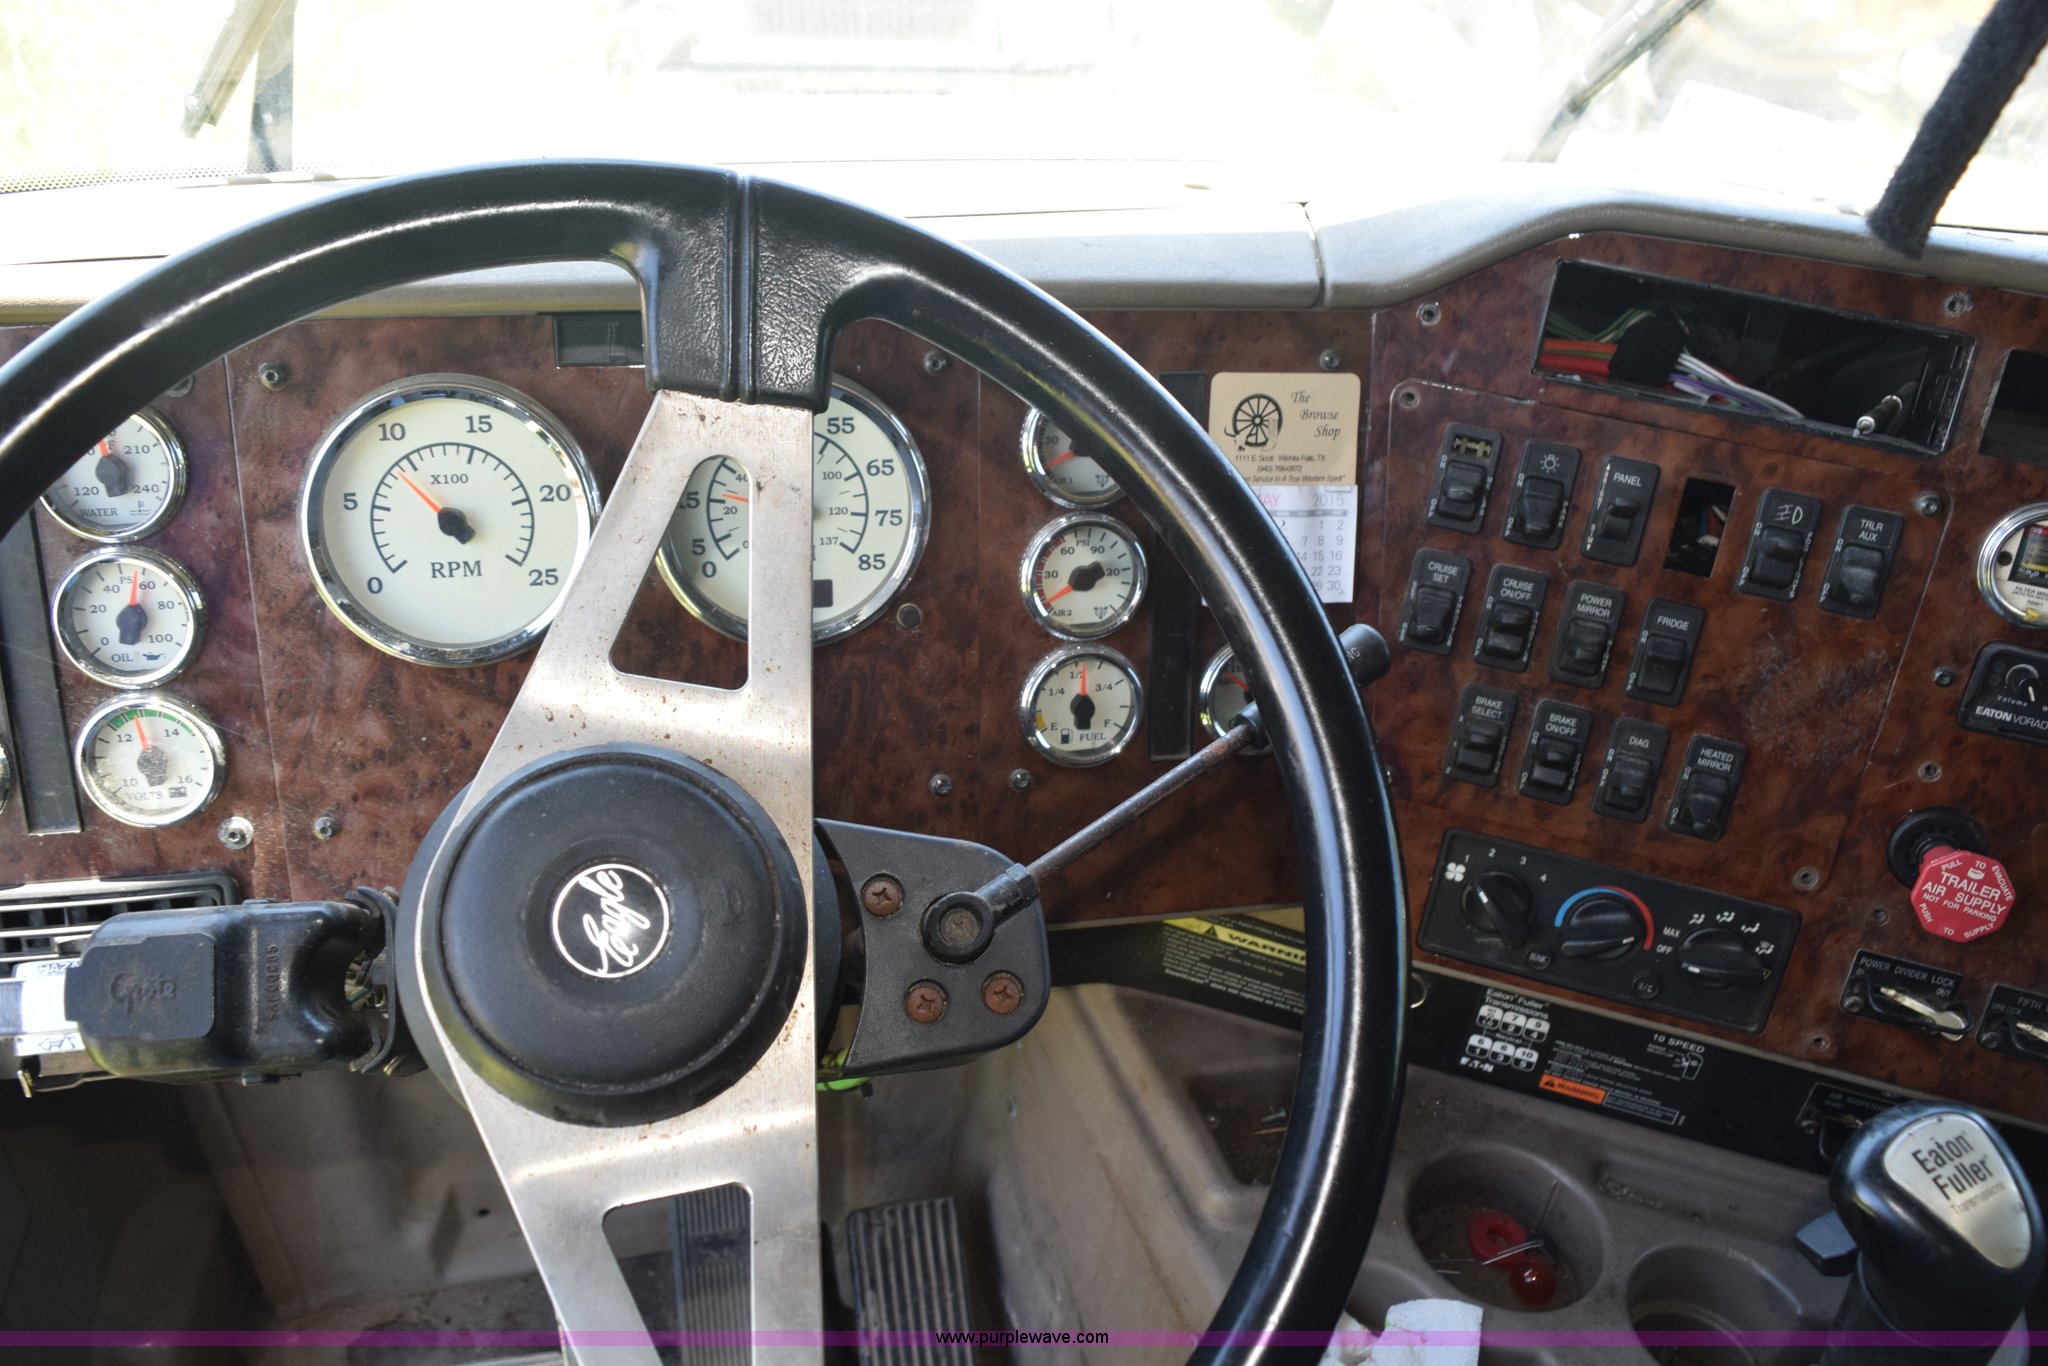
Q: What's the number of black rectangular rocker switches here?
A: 13